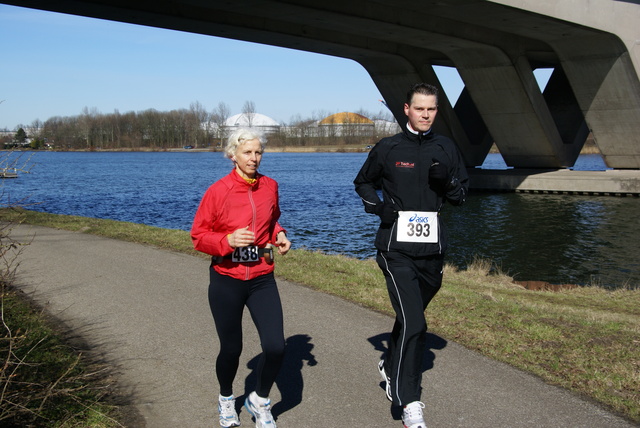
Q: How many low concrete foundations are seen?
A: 1